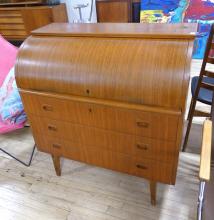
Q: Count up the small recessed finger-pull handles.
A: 6